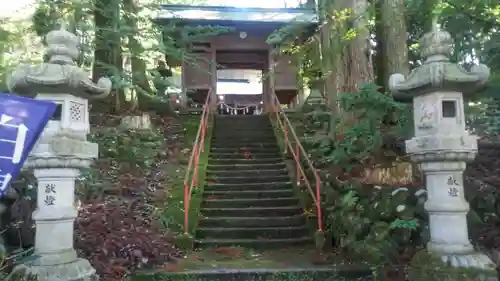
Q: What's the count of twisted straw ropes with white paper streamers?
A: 1